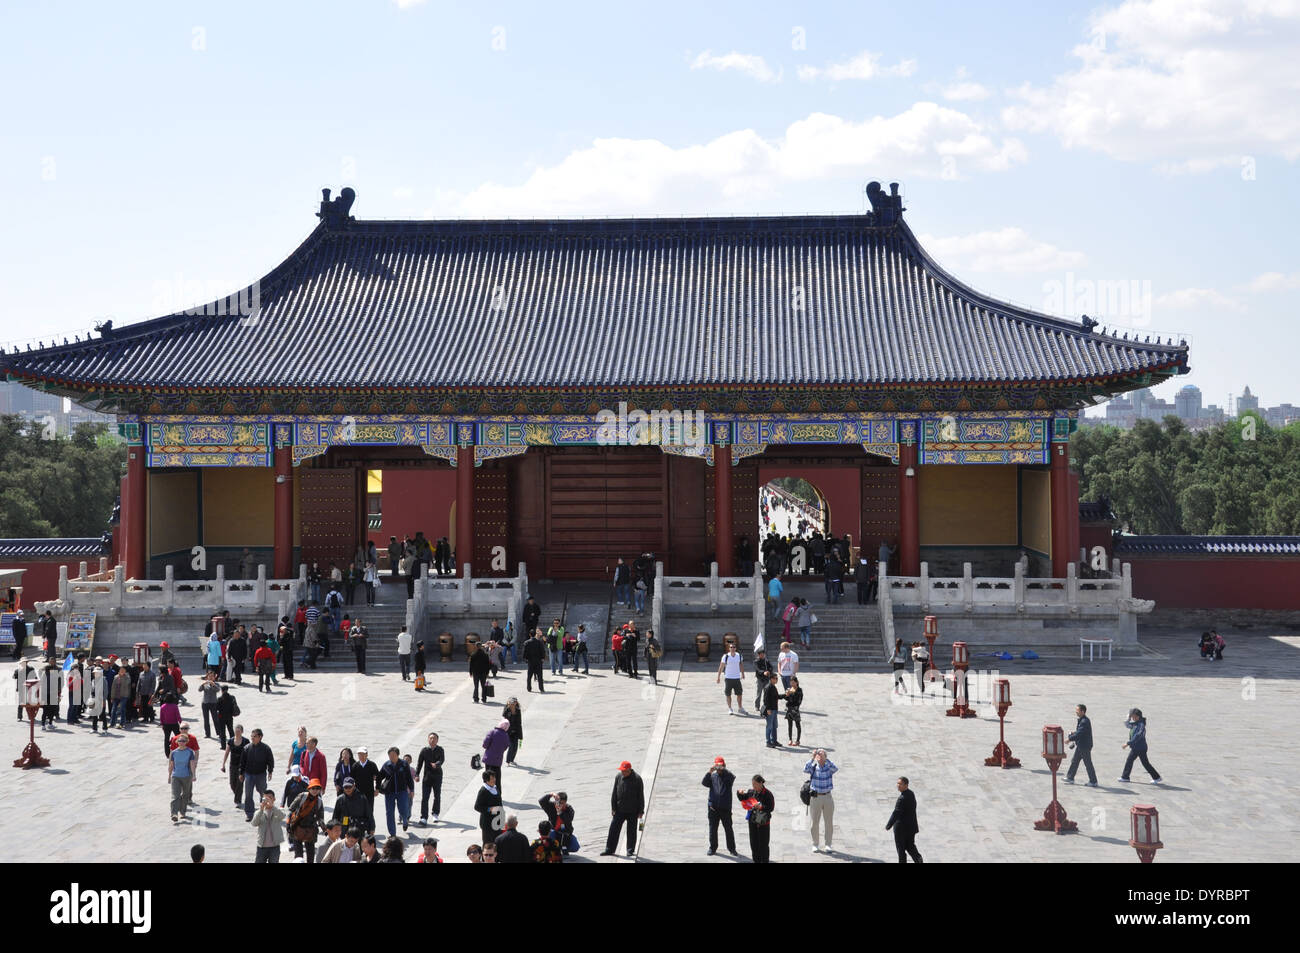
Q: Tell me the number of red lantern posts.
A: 8